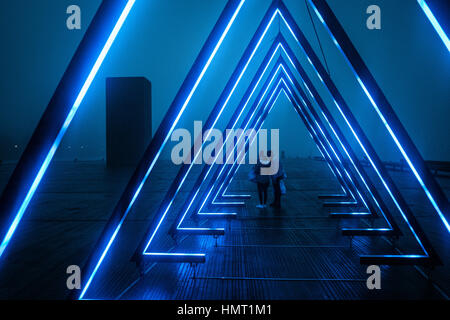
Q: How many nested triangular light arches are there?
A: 7